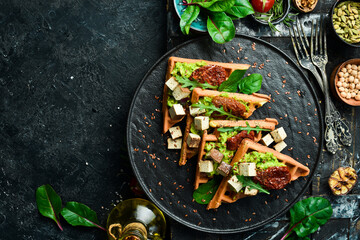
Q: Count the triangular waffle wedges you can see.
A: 4